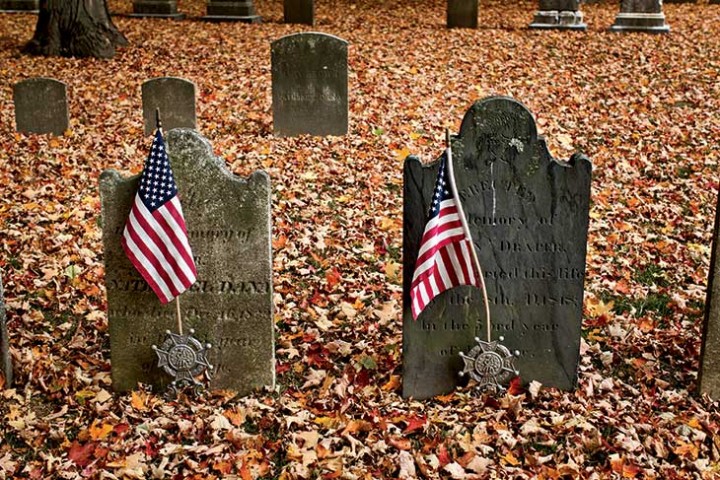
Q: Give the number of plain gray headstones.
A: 3